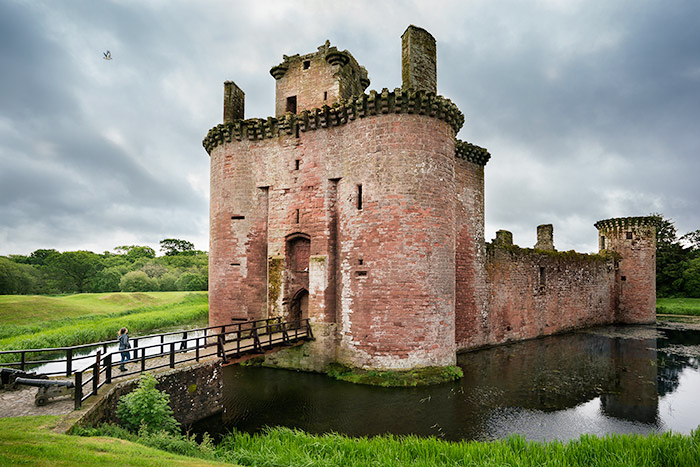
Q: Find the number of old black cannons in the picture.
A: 2